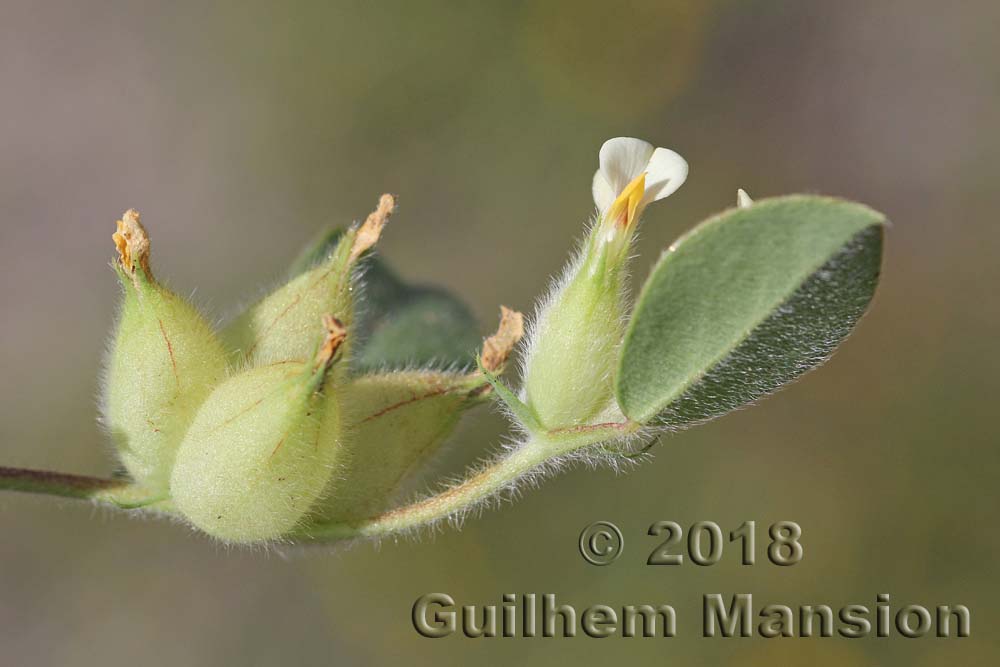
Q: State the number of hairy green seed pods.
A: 4